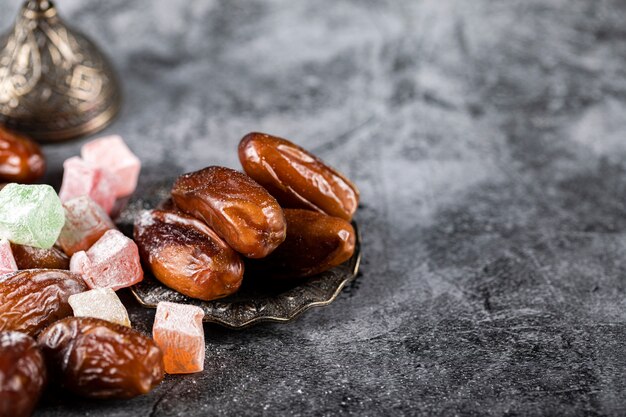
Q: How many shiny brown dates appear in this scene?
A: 9